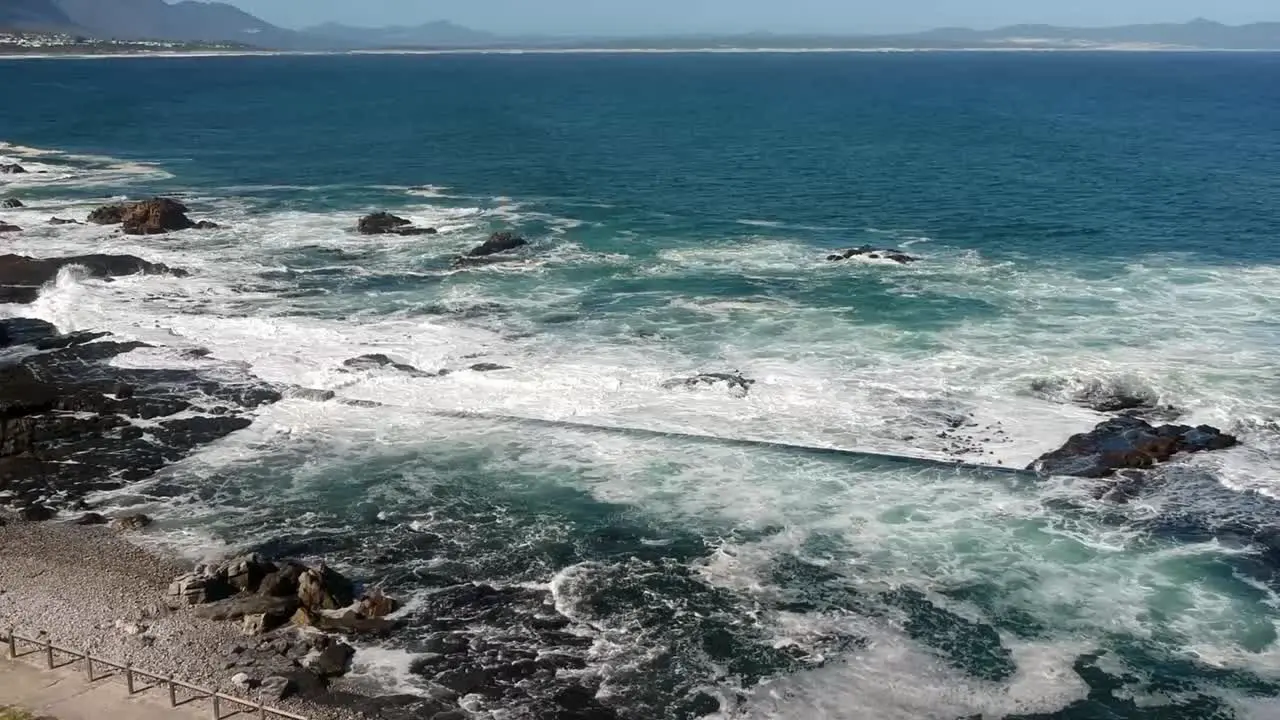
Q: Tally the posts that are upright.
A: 7